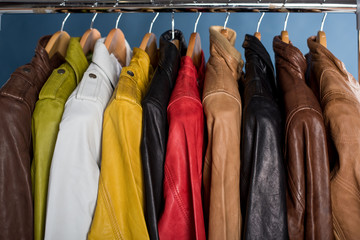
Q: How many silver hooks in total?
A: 10